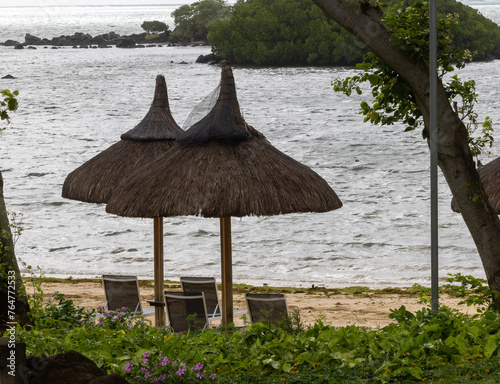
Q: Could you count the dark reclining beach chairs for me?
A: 4